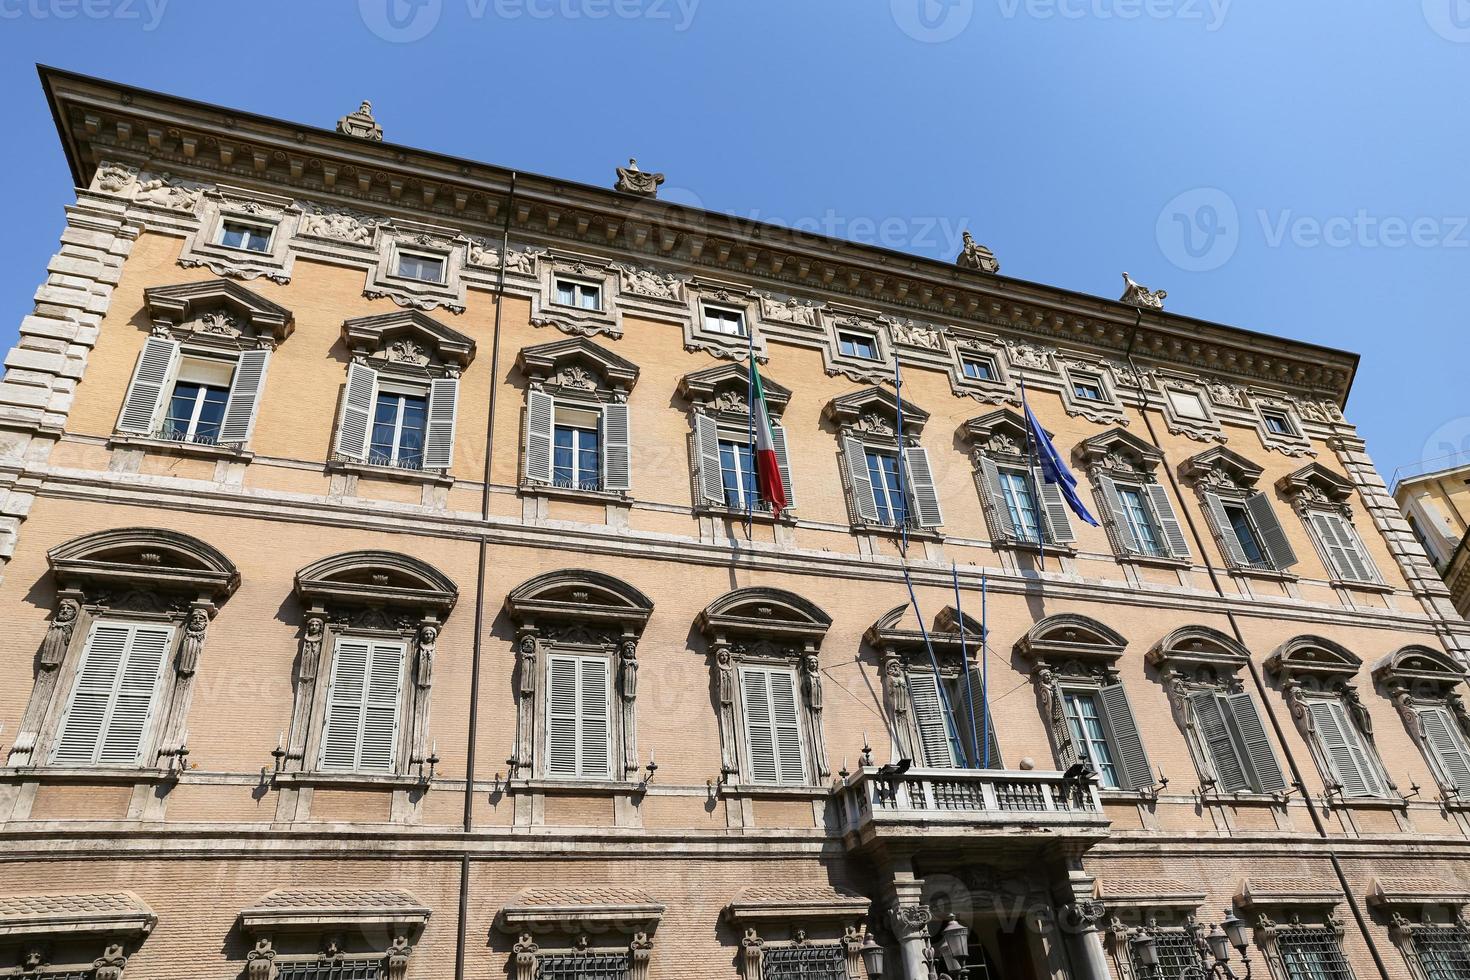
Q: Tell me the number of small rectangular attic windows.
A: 9